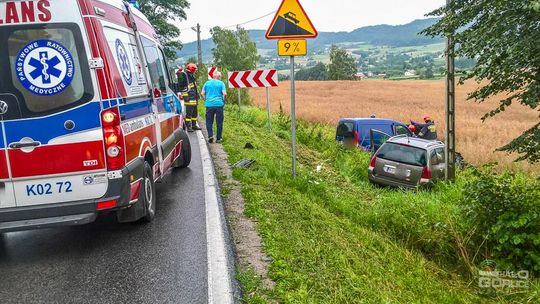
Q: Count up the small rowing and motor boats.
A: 0